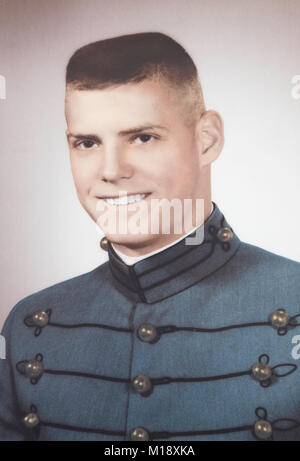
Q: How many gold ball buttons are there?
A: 11